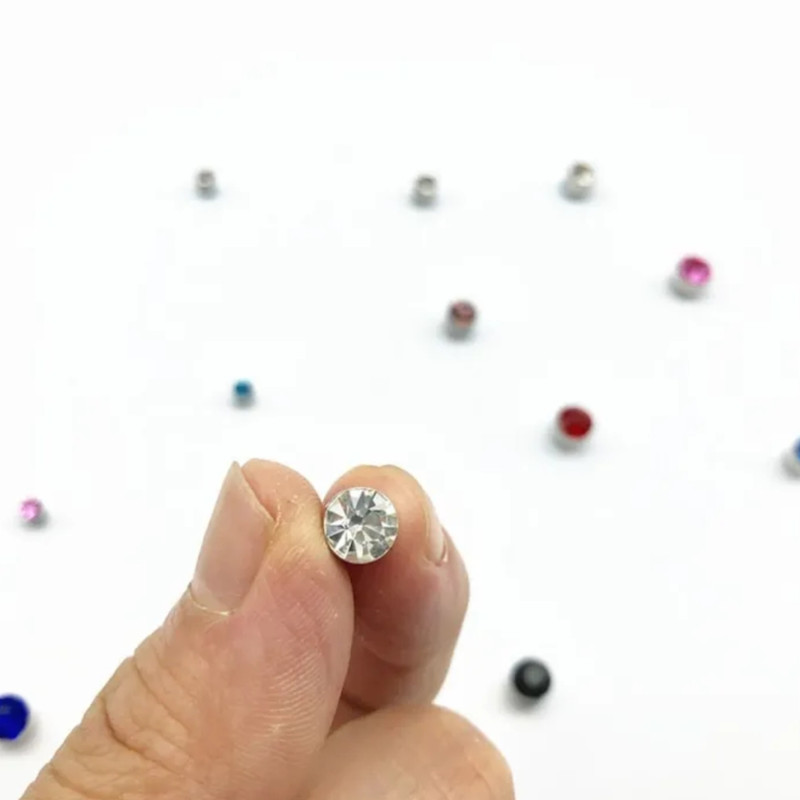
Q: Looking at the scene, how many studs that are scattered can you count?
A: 11